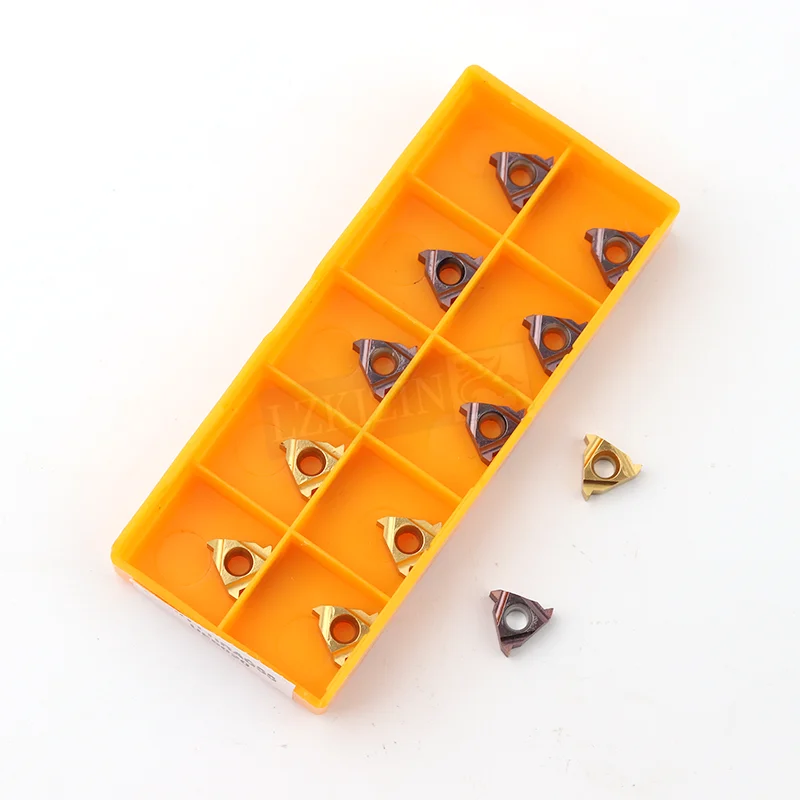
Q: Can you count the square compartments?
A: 10